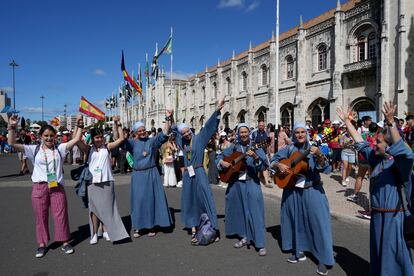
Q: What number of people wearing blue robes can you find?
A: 5